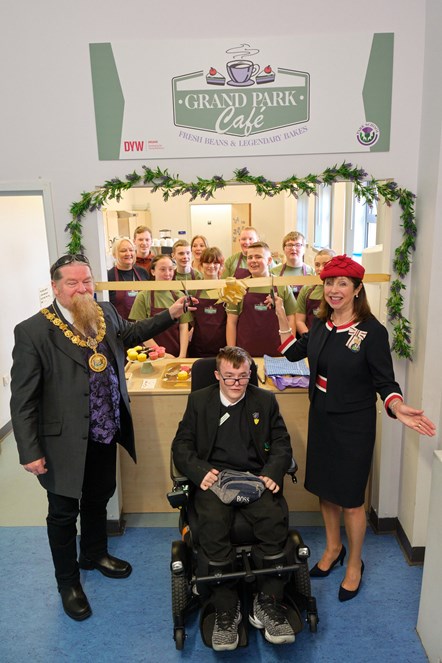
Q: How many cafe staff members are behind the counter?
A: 10